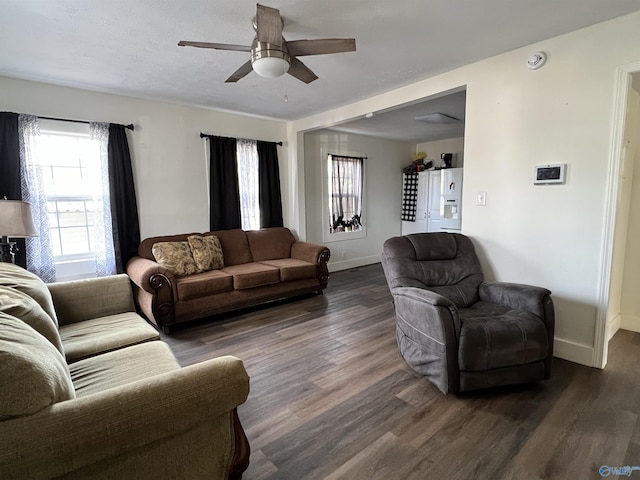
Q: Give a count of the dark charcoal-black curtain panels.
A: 4